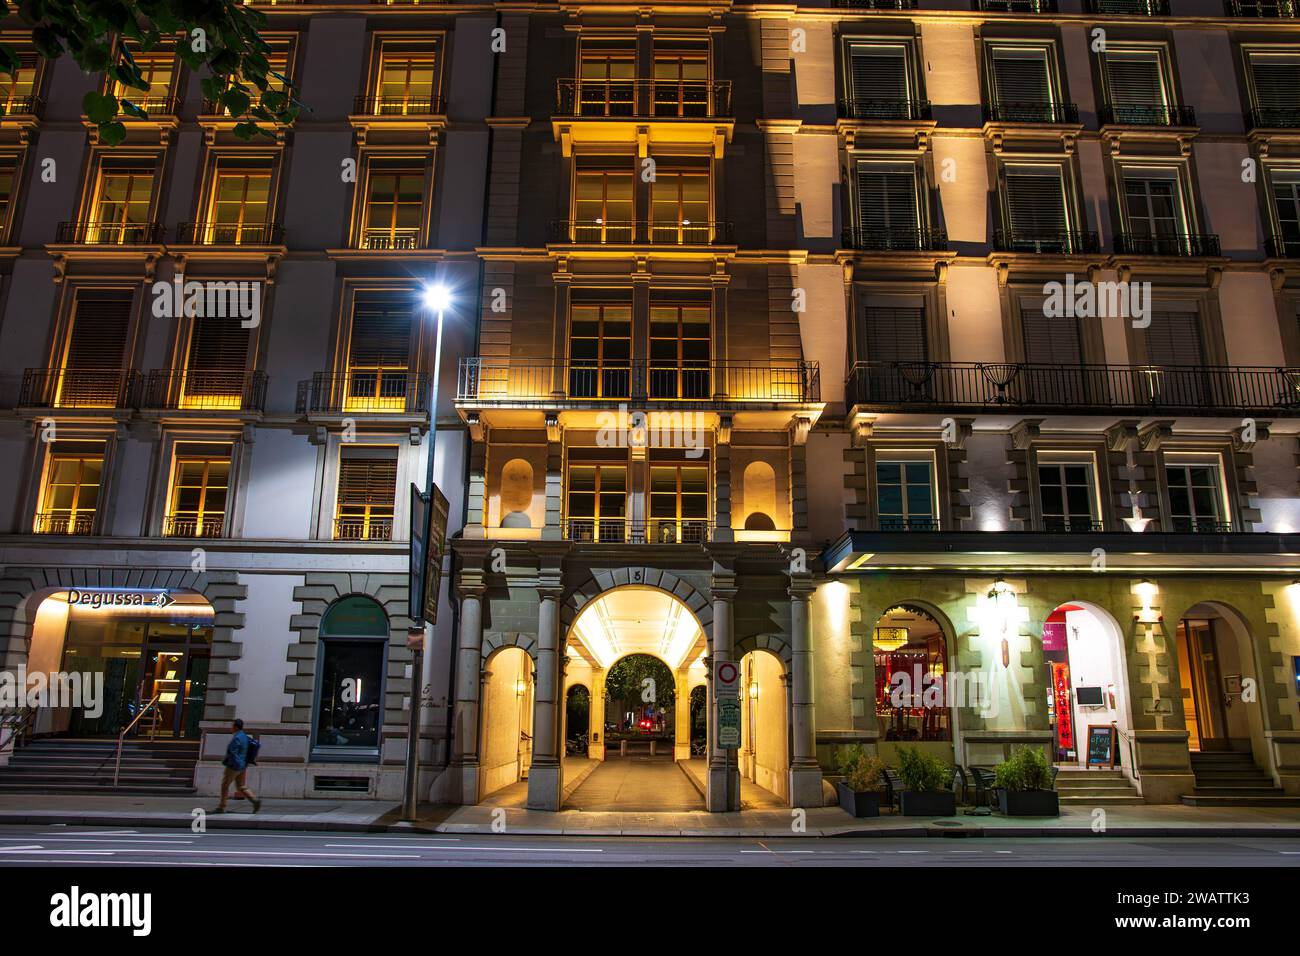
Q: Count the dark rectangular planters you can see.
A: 3